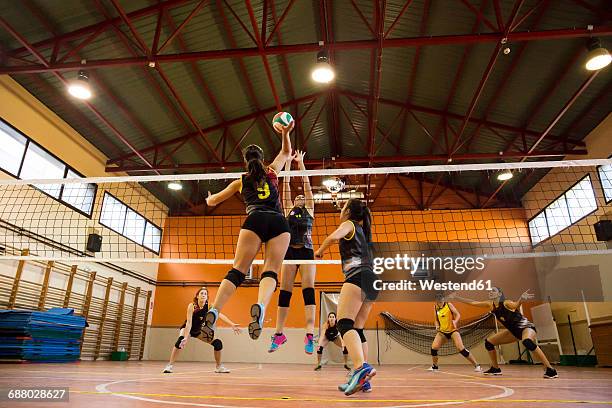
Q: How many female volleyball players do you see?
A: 7